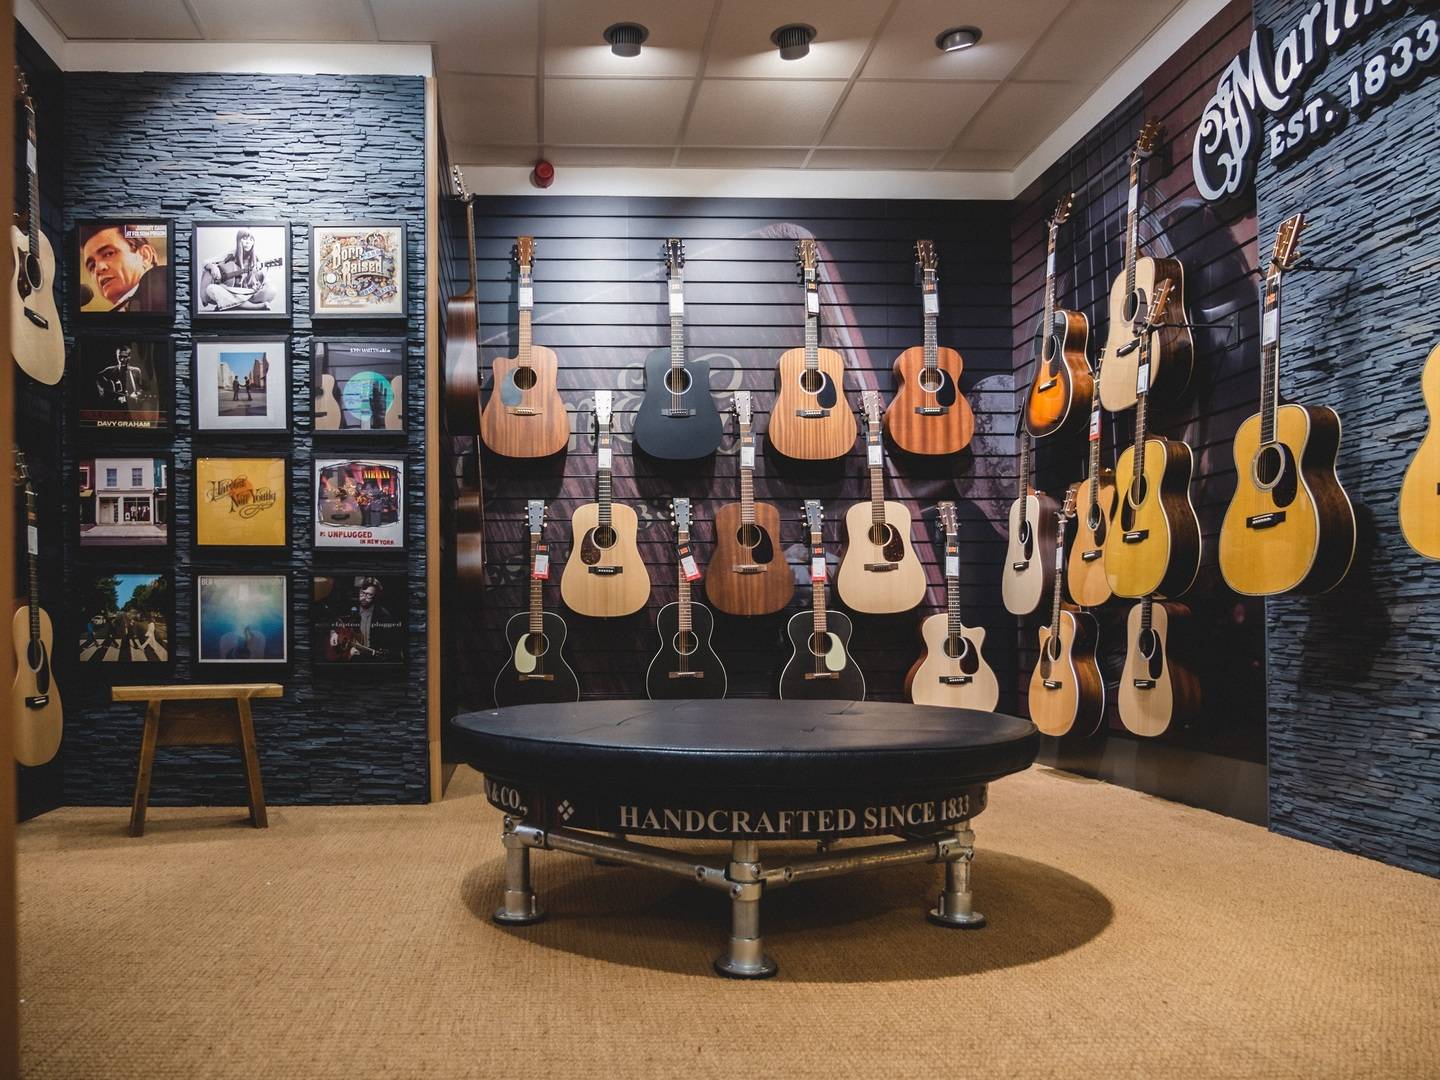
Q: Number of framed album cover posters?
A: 12